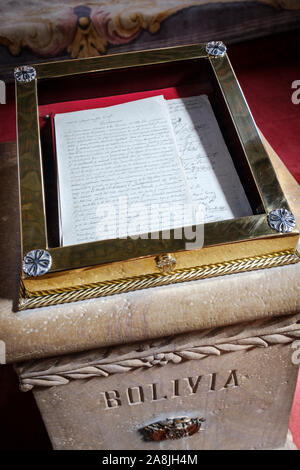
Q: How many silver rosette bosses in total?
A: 4